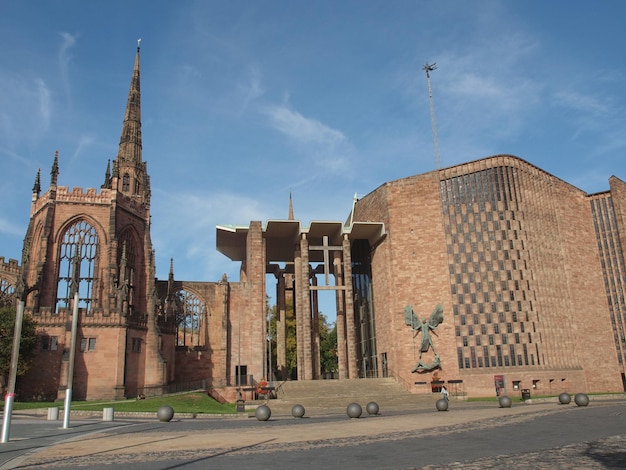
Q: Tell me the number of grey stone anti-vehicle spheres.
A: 9